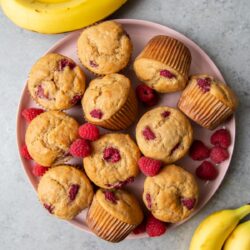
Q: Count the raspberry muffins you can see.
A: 11